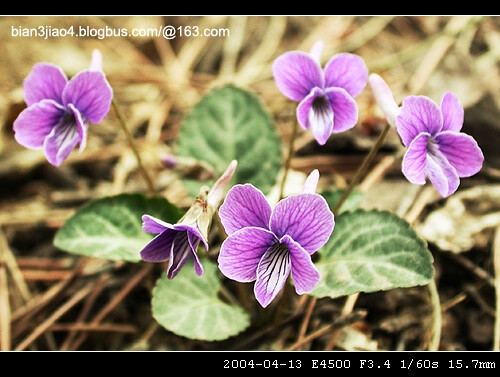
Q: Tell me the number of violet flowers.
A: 5